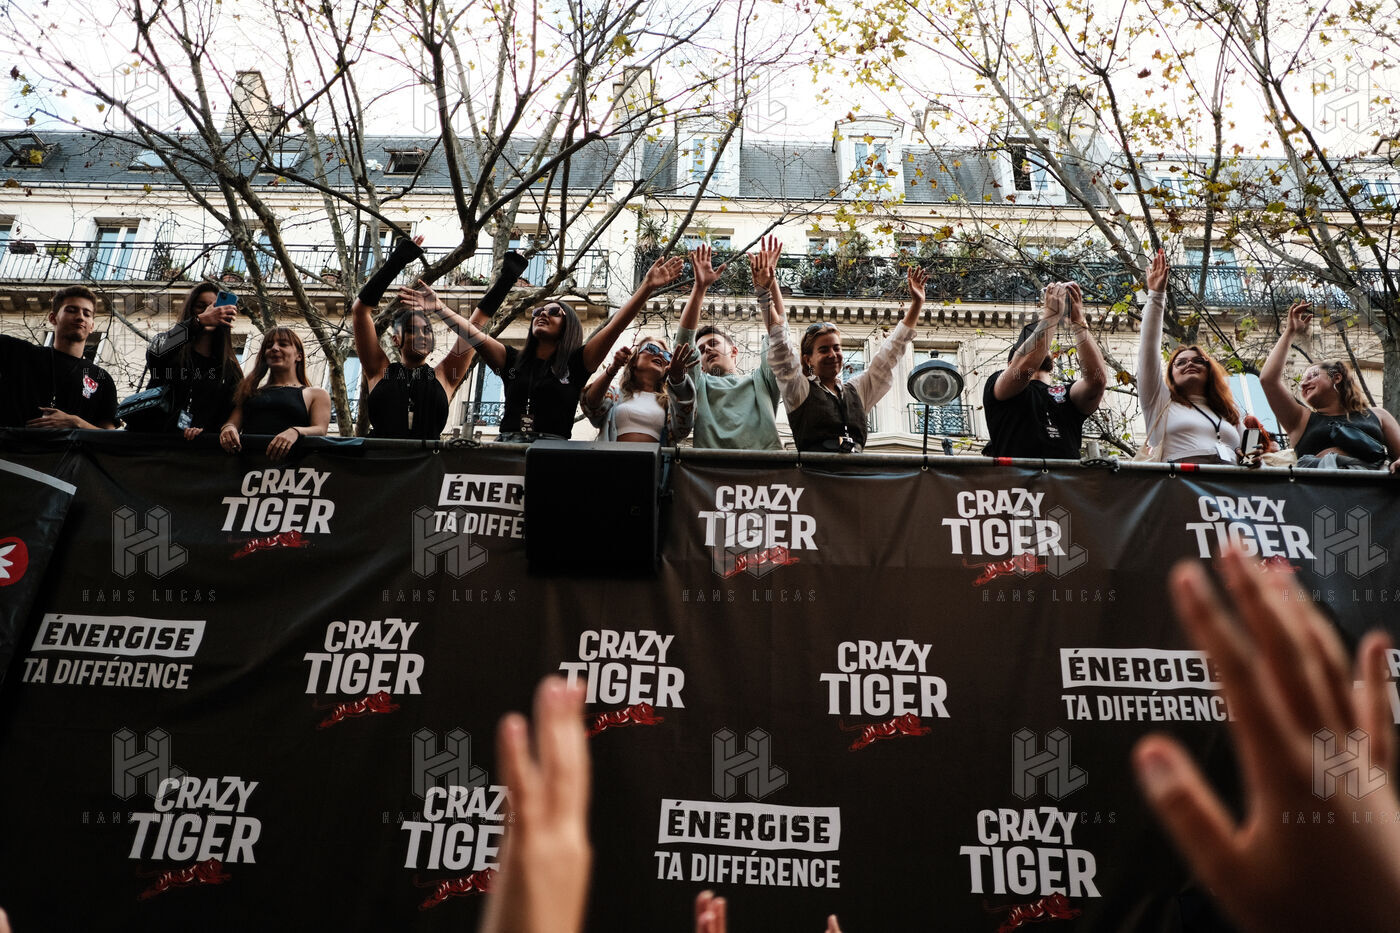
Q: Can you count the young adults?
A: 11